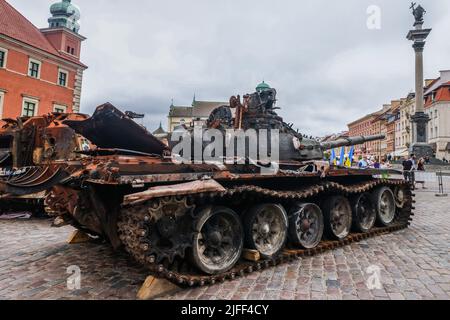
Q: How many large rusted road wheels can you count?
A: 6